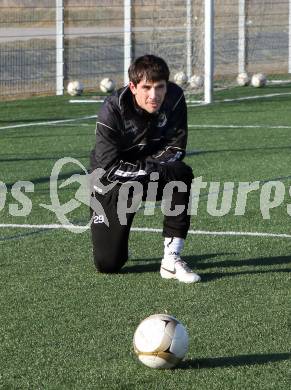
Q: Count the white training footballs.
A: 7